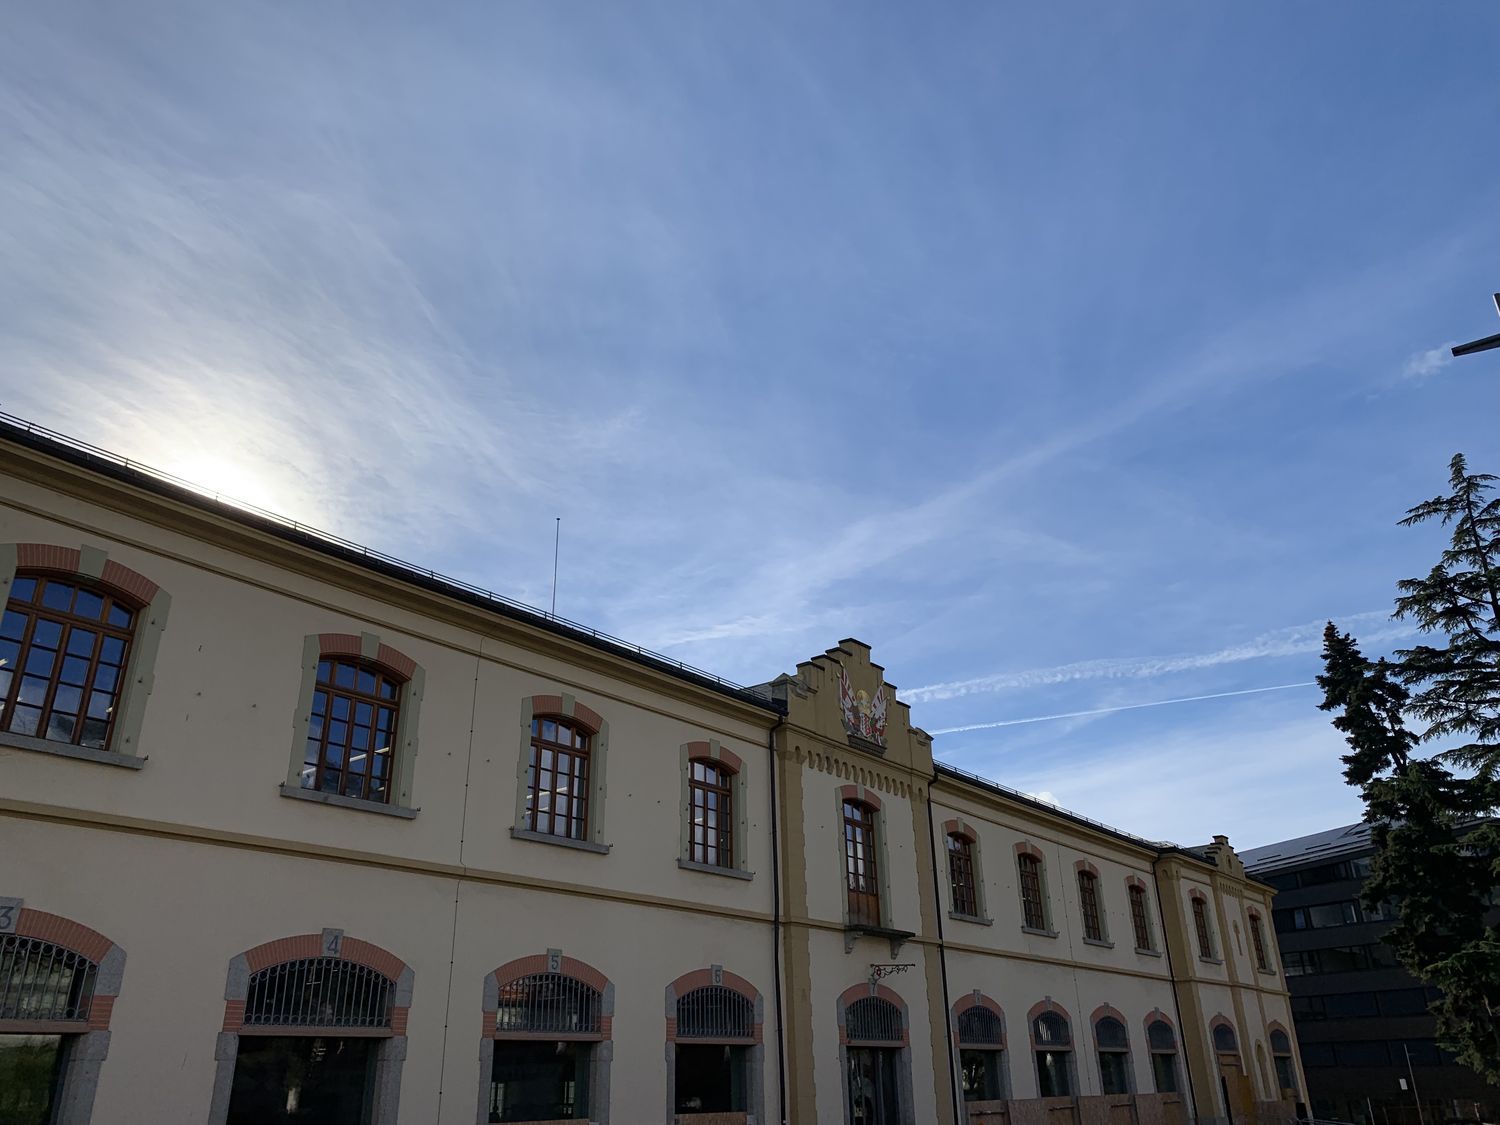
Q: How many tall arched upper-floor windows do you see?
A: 11